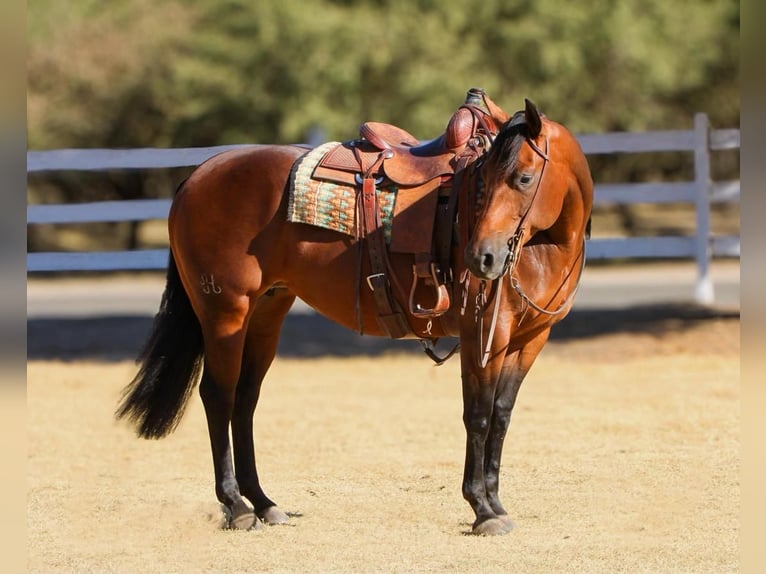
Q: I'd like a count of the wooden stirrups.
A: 1